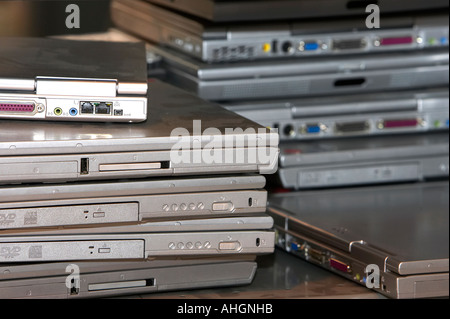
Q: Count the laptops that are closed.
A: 11